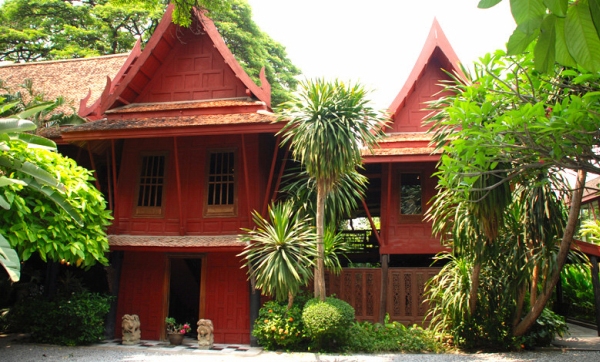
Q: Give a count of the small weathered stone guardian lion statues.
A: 2